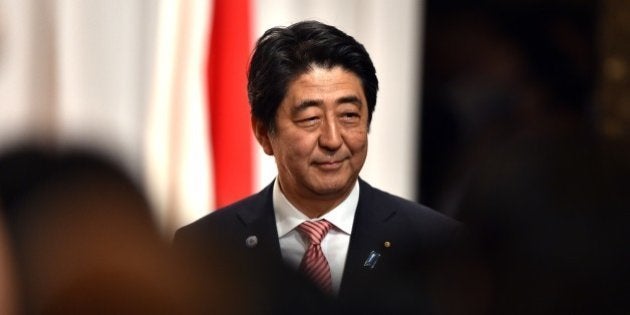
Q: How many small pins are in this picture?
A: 3